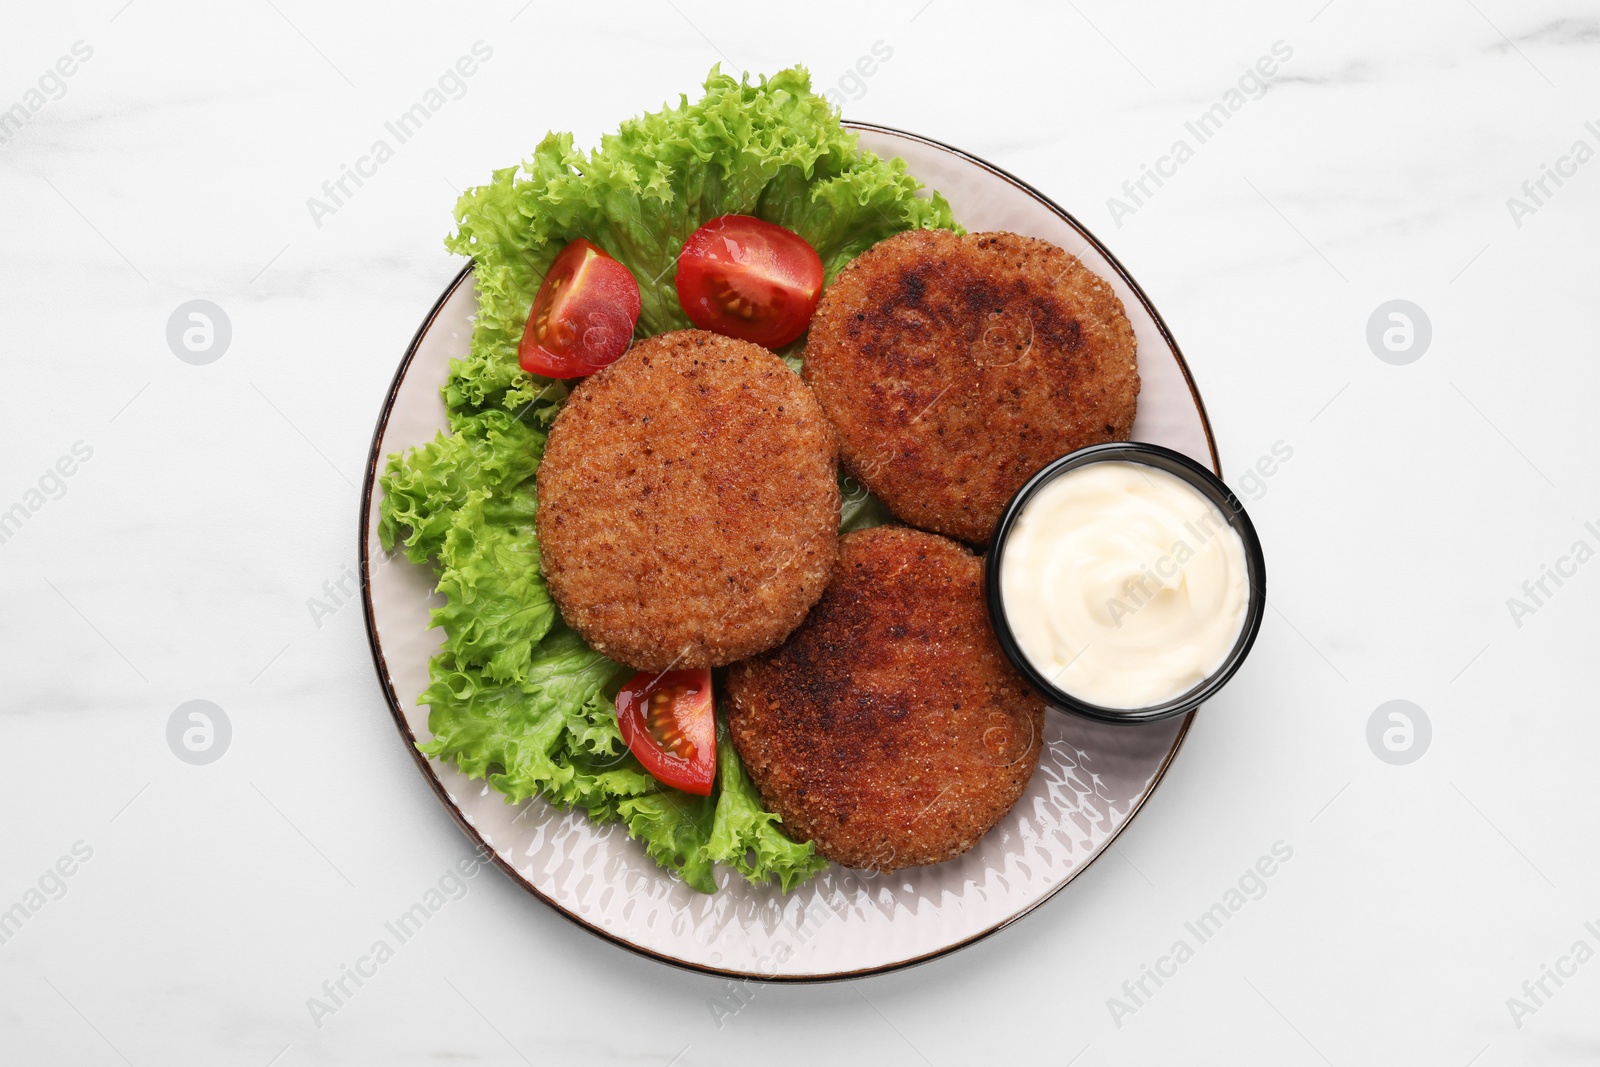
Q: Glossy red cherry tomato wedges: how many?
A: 3